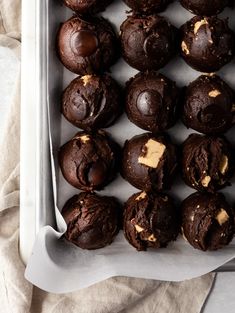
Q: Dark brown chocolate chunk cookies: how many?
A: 15